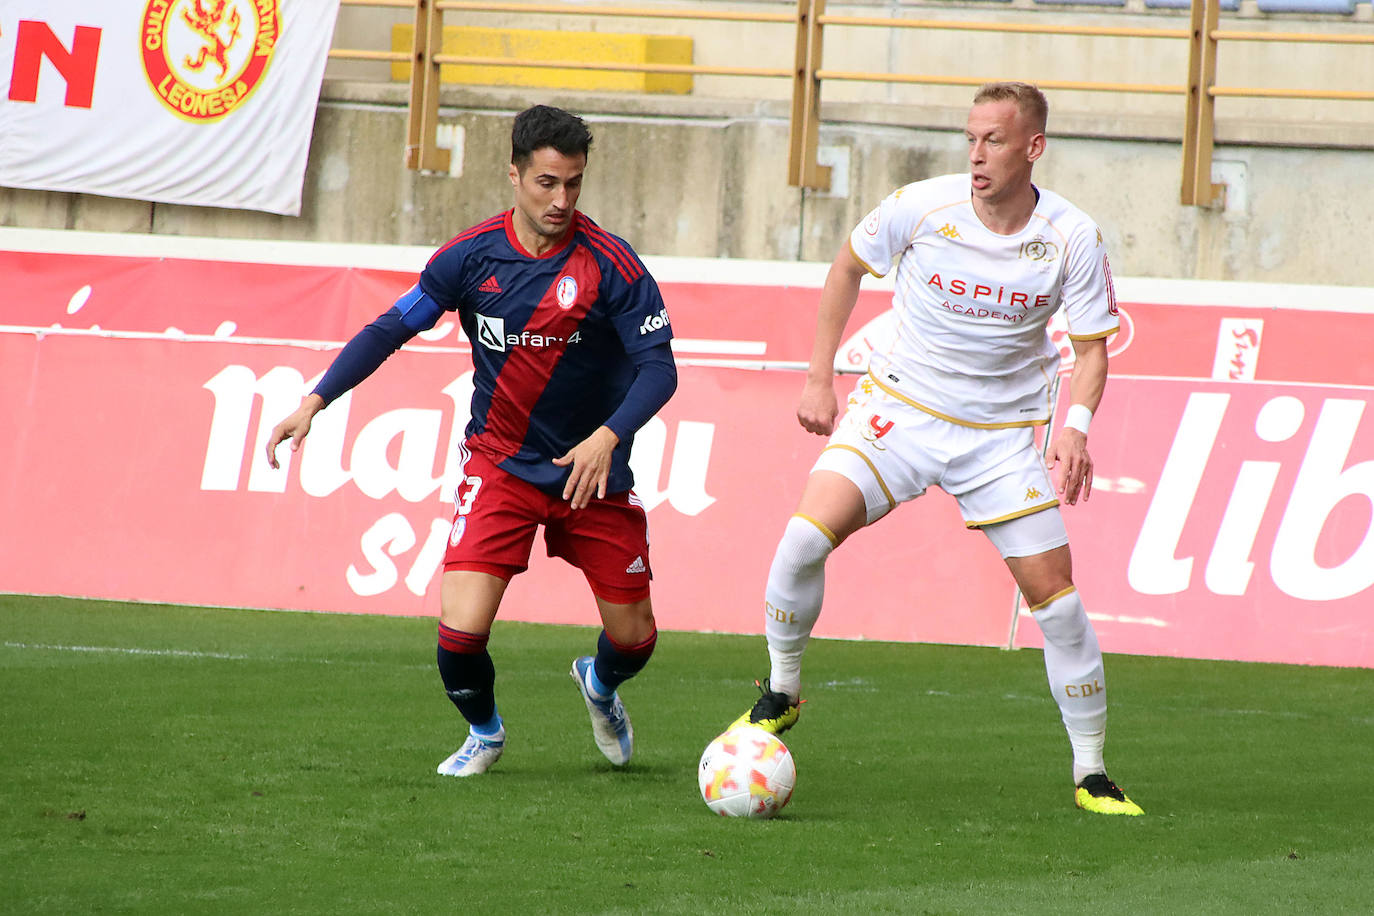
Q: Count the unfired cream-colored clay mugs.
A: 0